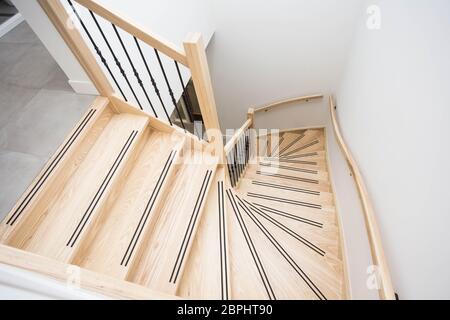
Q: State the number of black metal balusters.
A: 14